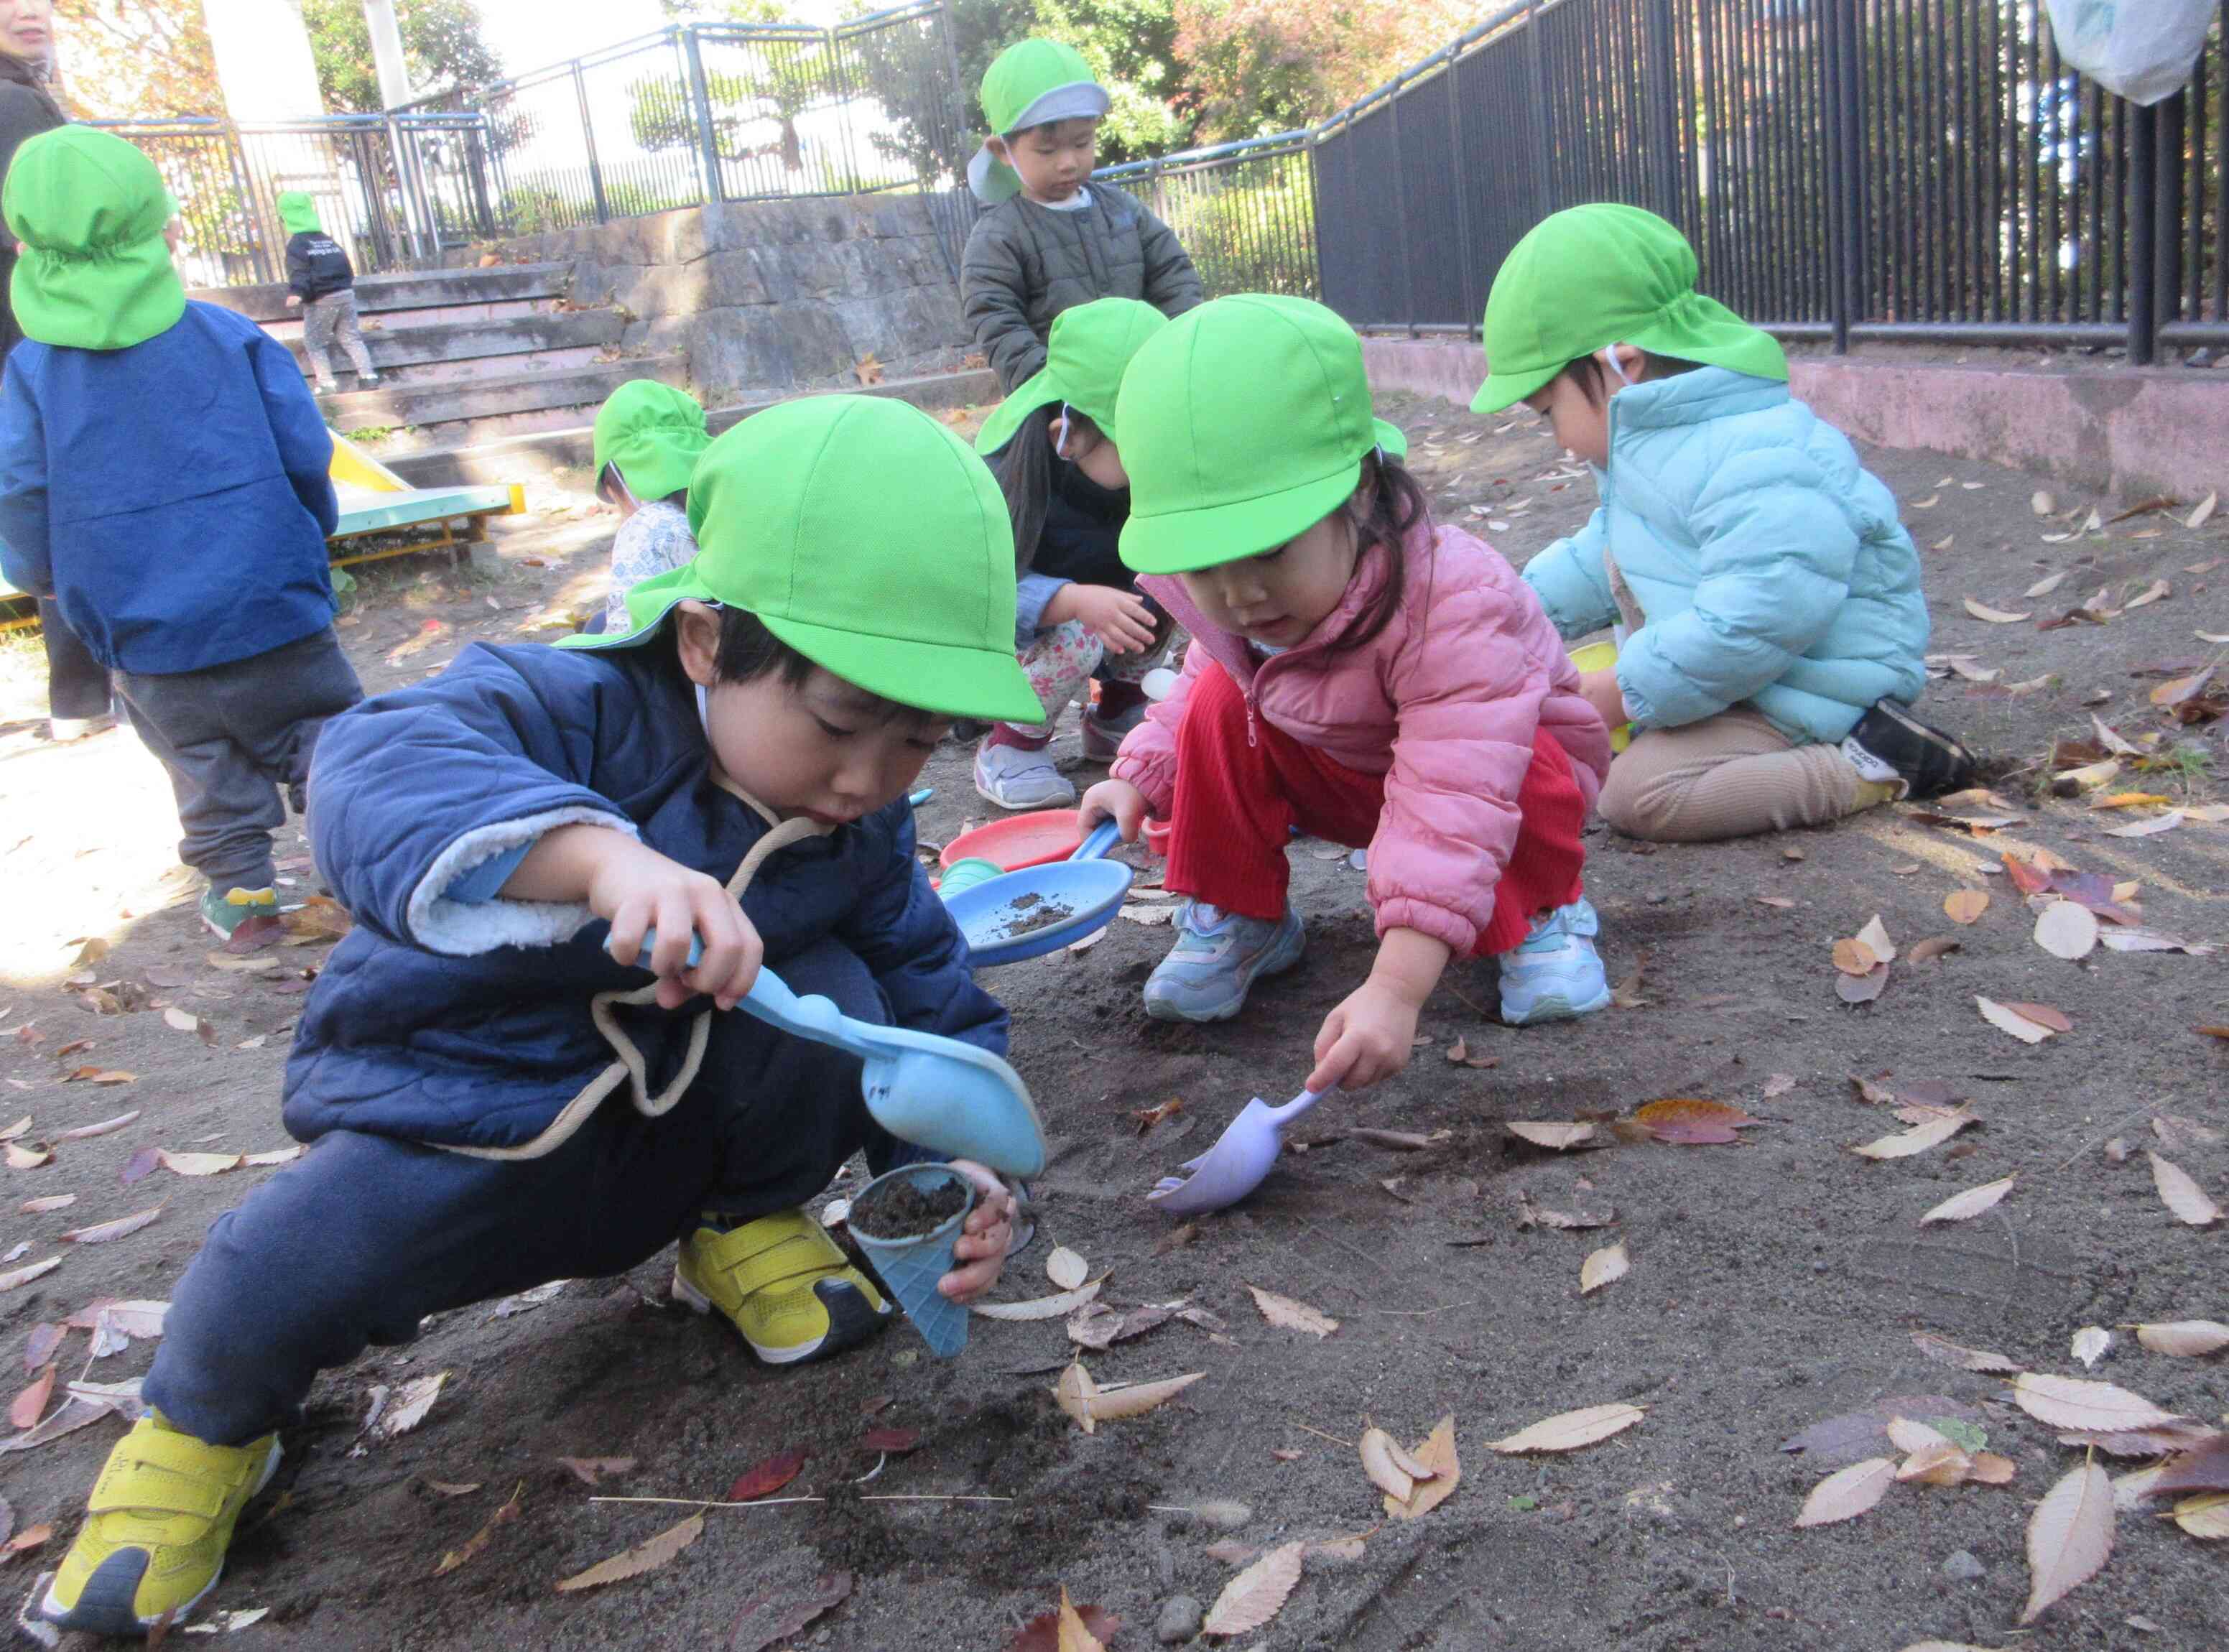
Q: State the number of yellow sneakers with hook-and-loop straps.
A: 2